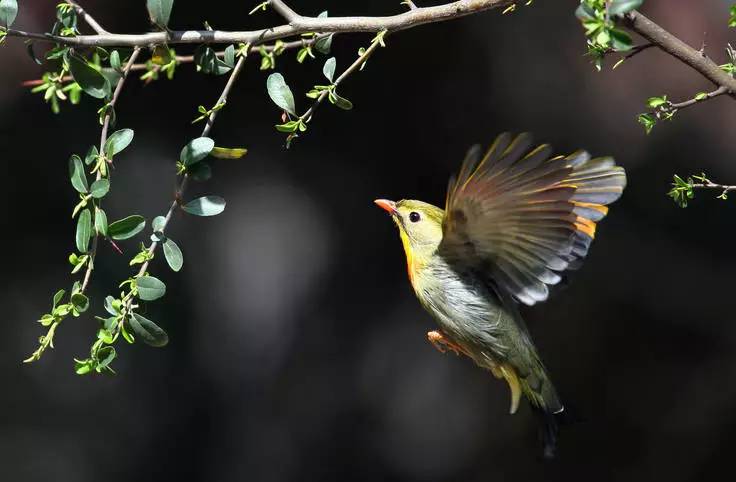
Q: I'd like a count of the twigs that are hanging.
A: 3